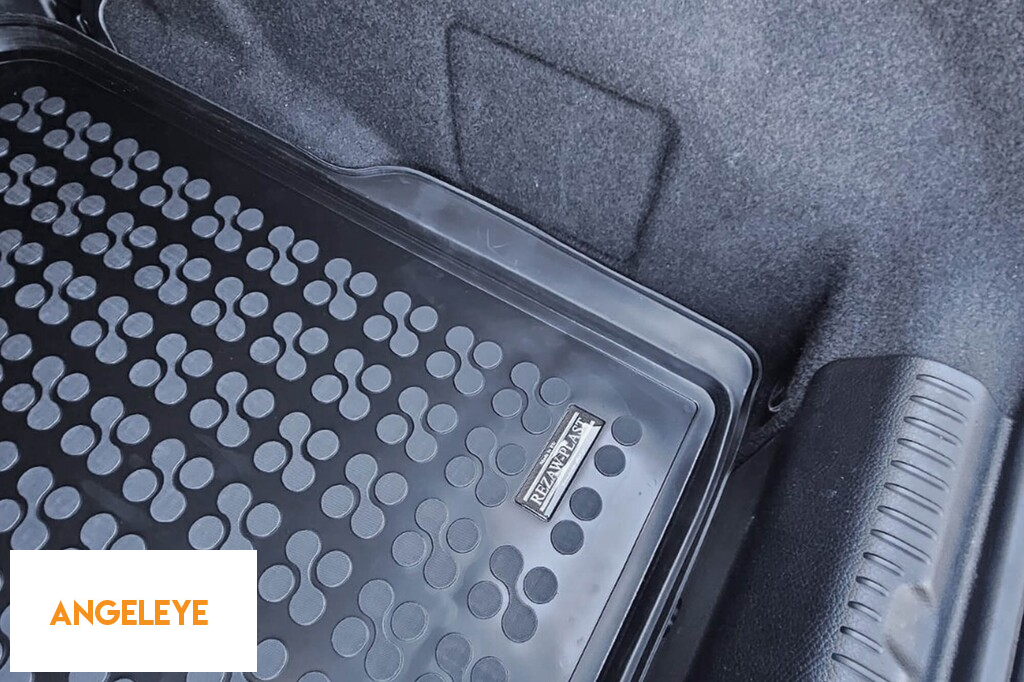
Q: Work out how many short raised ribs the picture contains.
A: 13